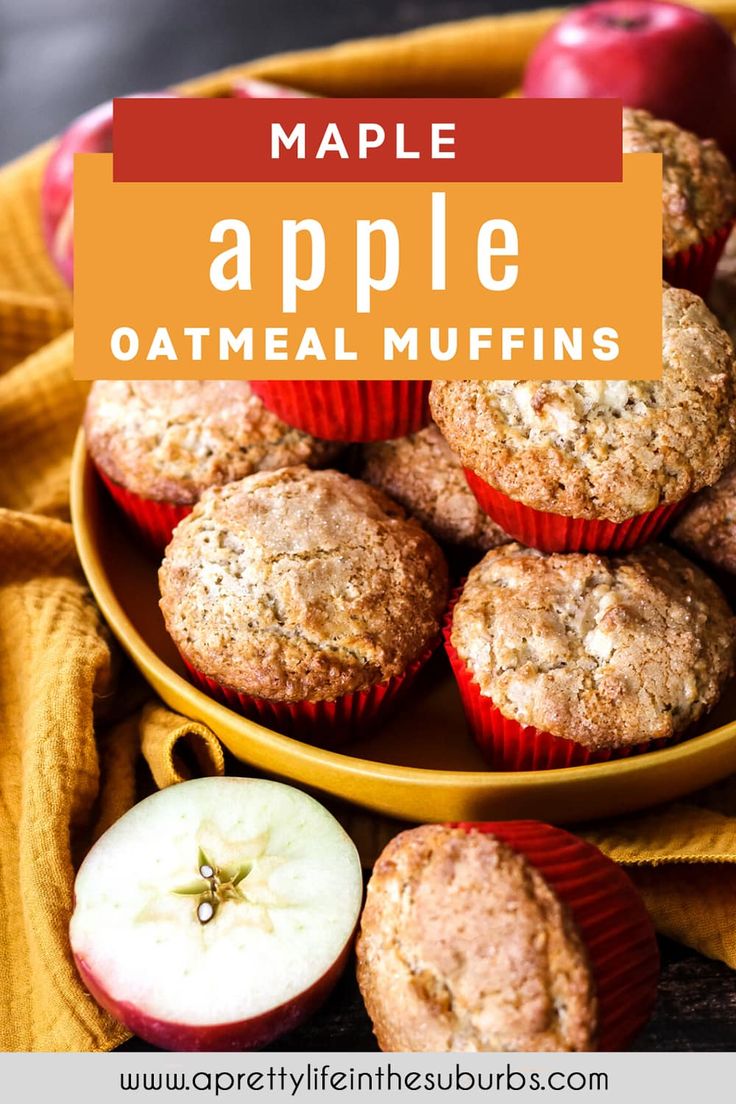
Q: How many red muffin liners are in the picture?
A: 7